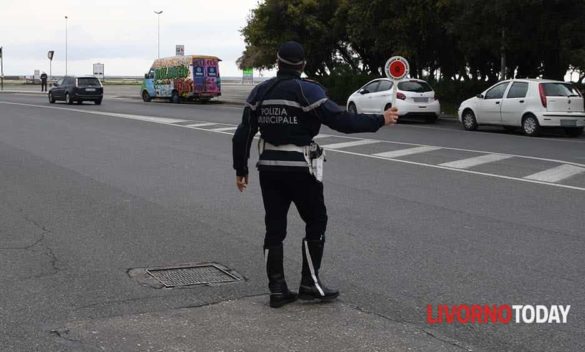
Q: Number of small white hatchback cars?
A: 2